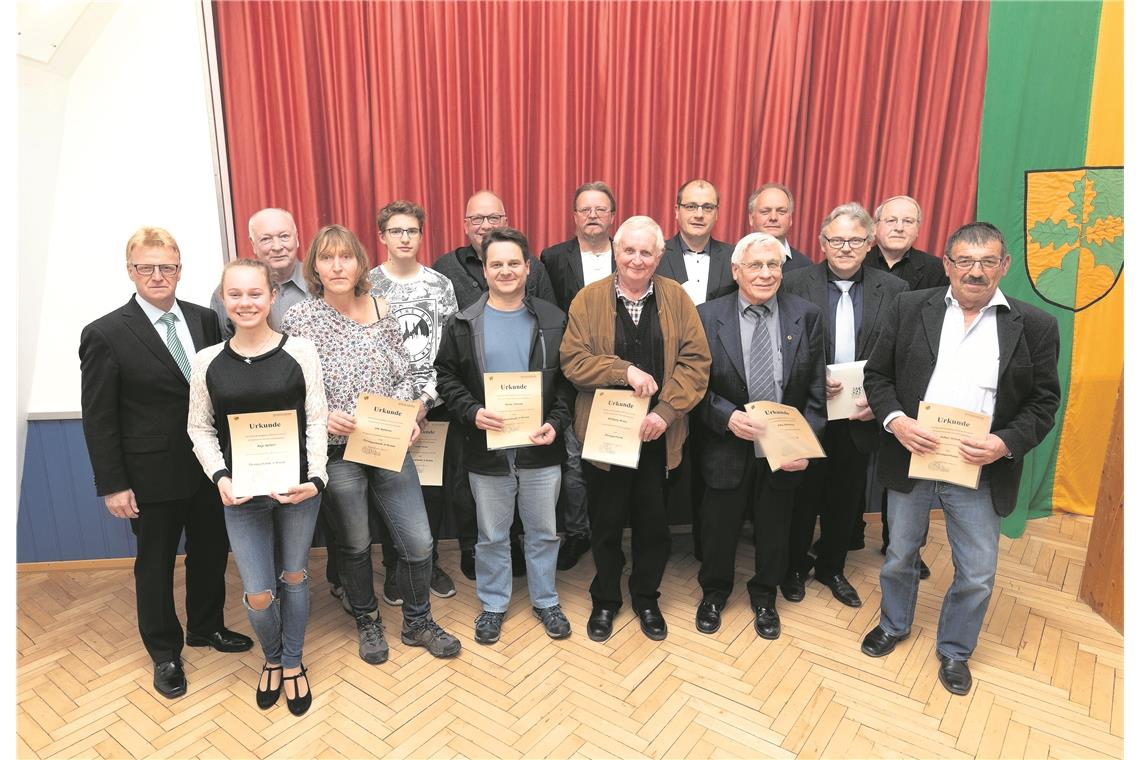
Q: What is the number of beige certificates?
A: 7